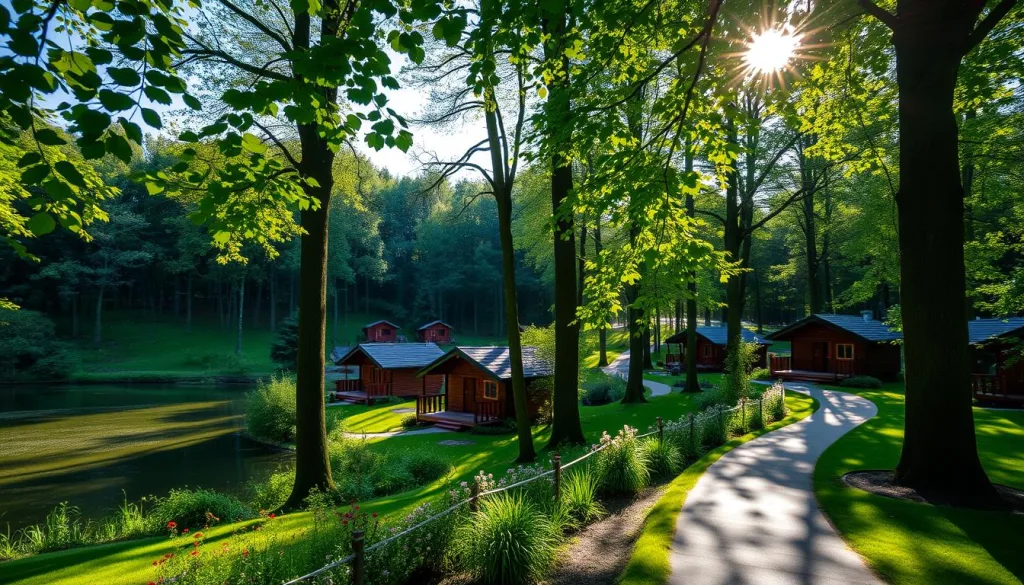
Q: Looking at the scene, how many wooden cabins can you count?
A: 7